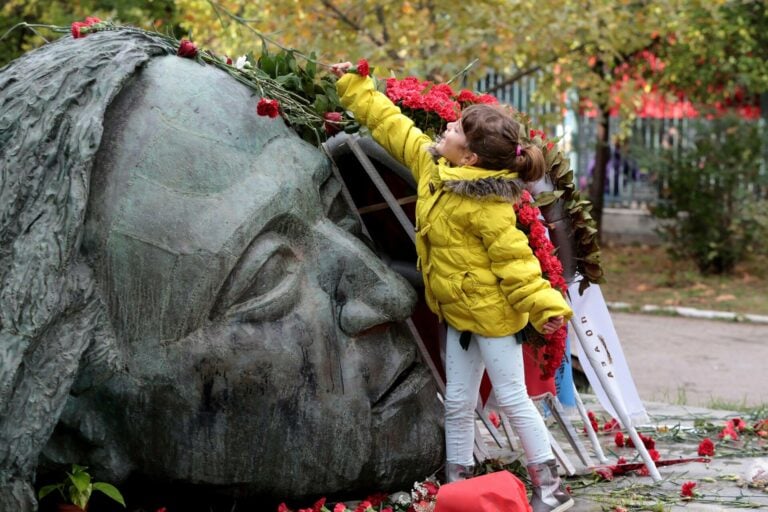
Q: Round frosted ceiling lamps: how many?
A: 0